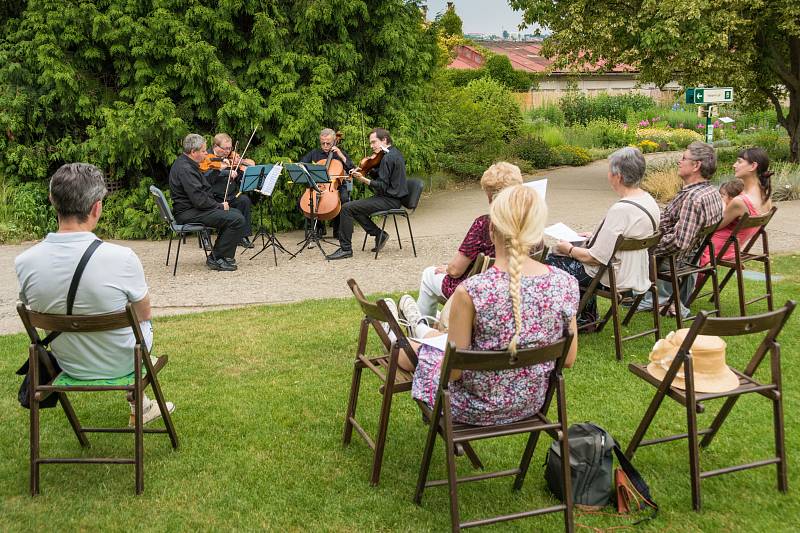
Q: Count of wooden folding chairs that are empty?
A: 2